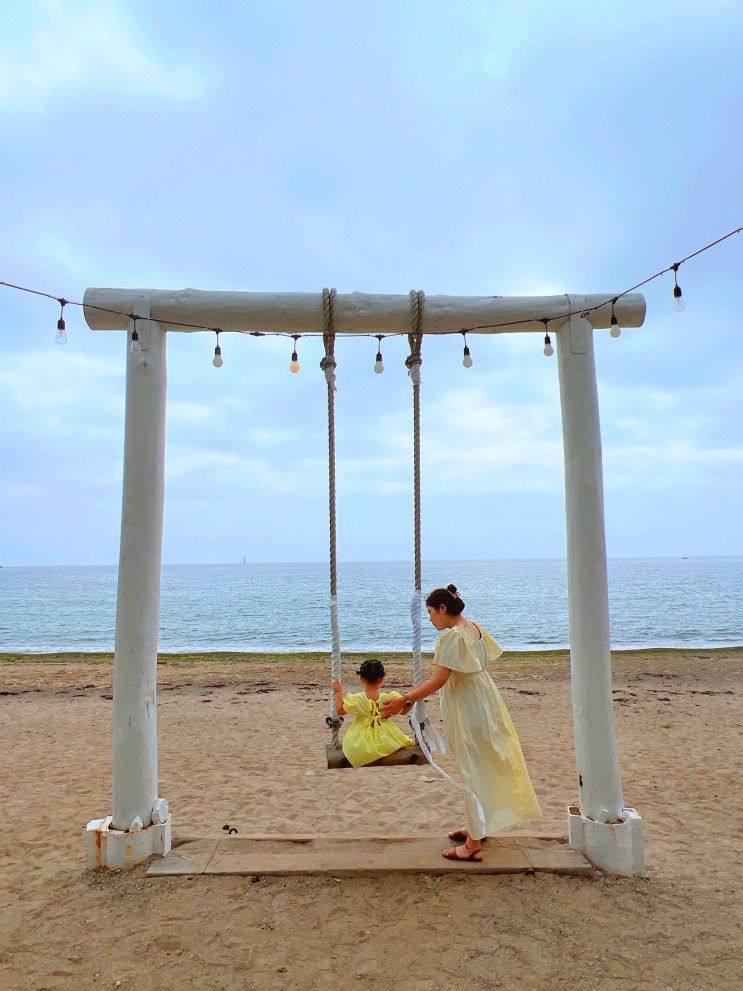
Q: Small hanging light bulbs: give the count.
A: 9